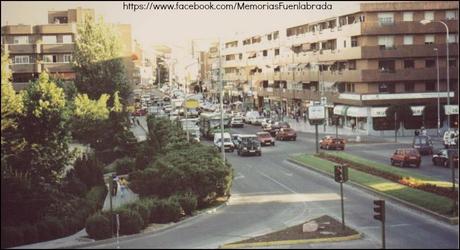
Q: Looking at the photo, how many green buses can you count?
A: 1